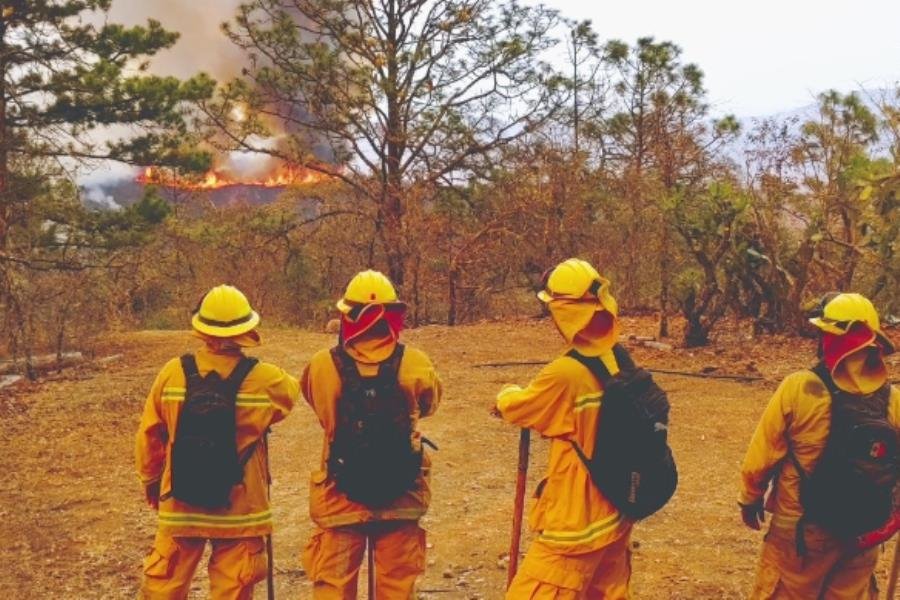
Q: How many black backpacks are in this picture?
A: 4